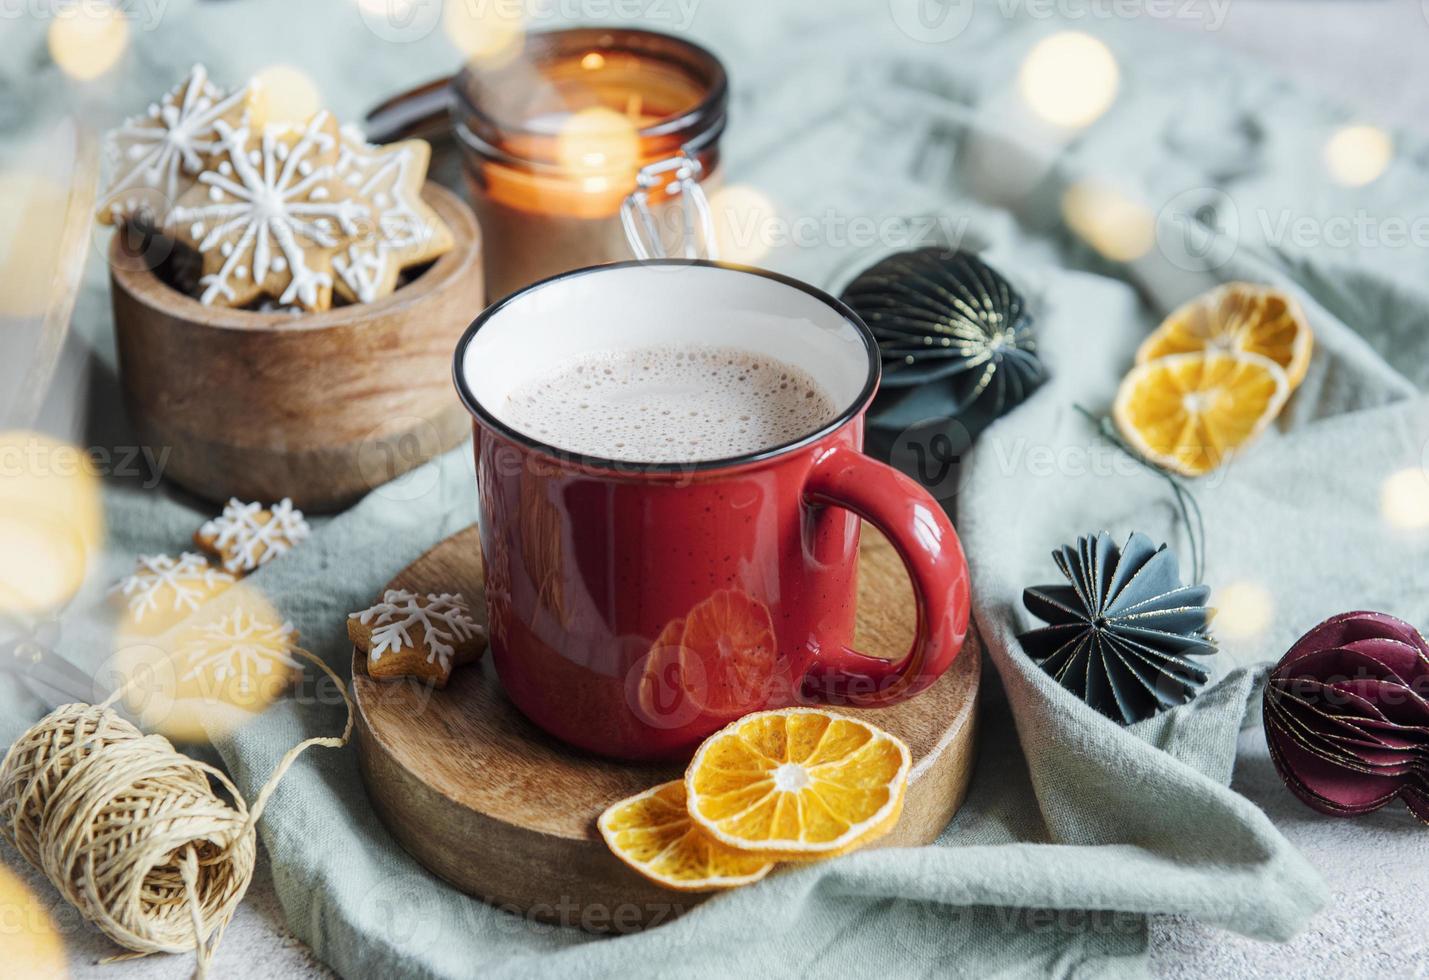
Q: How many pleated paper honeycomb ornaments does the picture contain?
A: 3